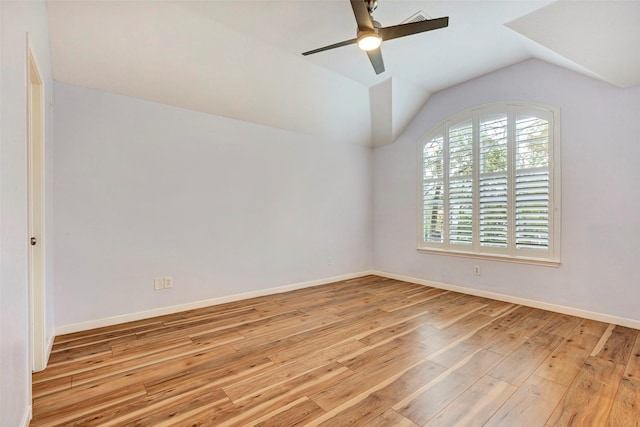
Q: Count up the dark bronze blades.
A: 4